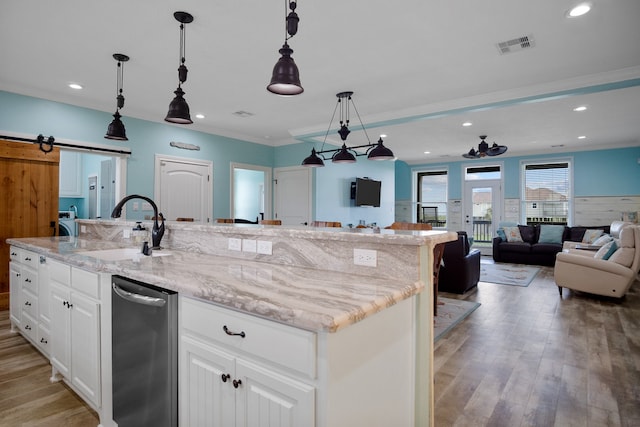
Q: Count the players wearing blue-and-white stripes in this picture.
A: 0